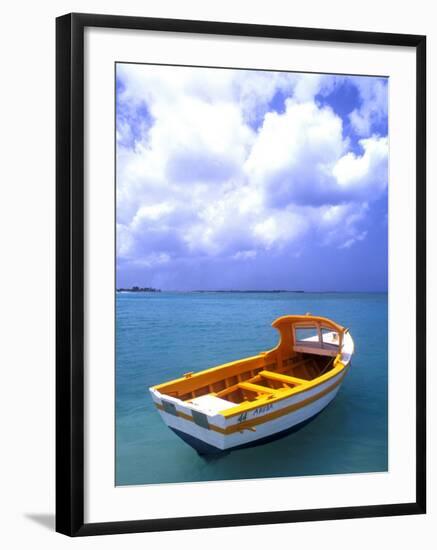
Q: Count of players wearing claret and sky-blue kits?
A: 0